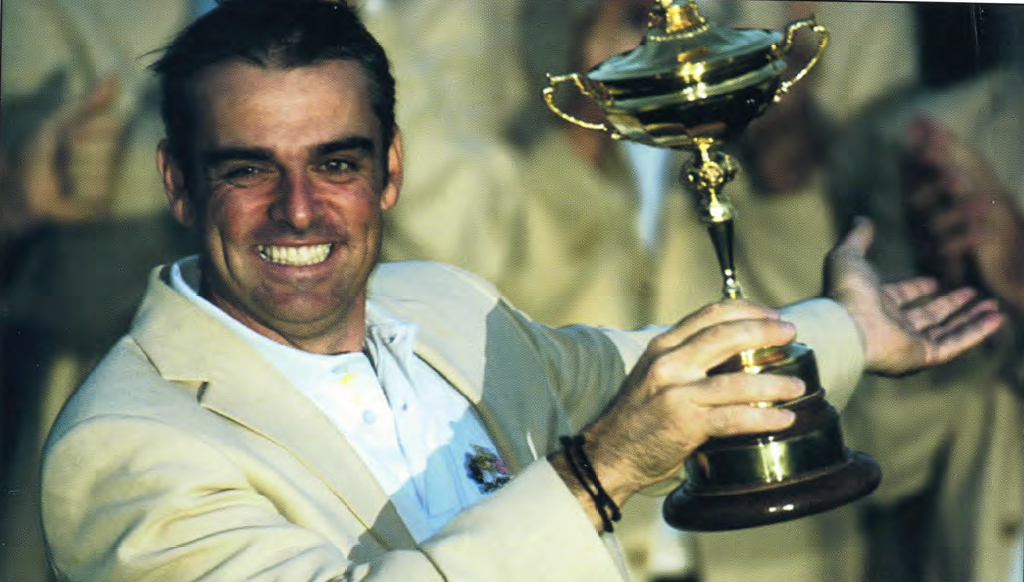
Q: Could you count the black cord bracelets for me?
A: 2